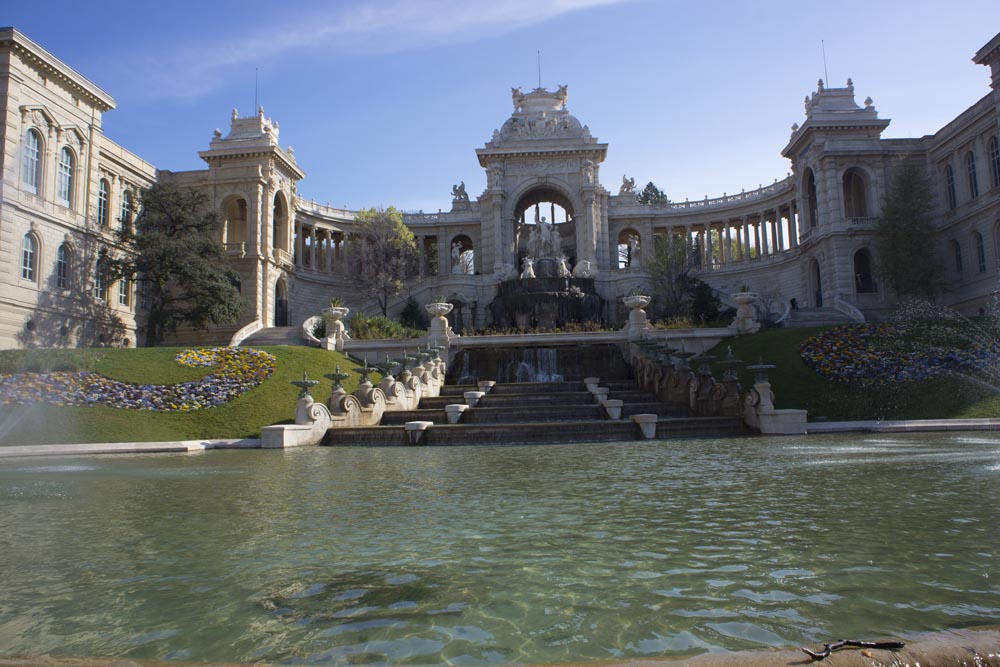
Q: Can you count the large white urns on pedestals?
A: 4